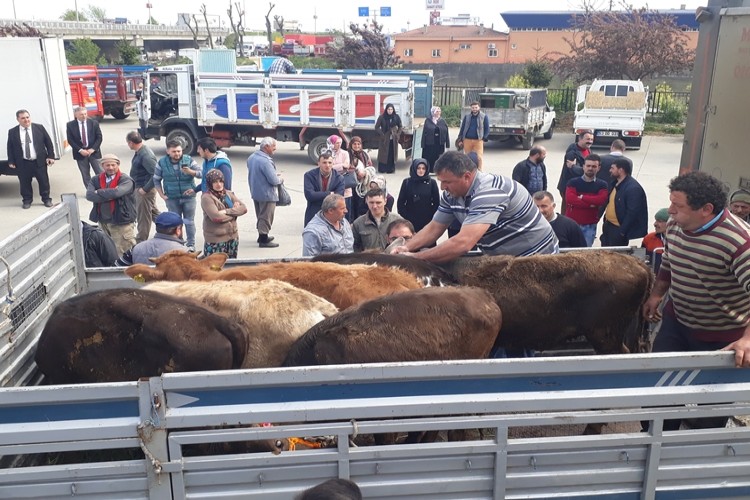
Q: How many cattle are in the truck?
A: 6